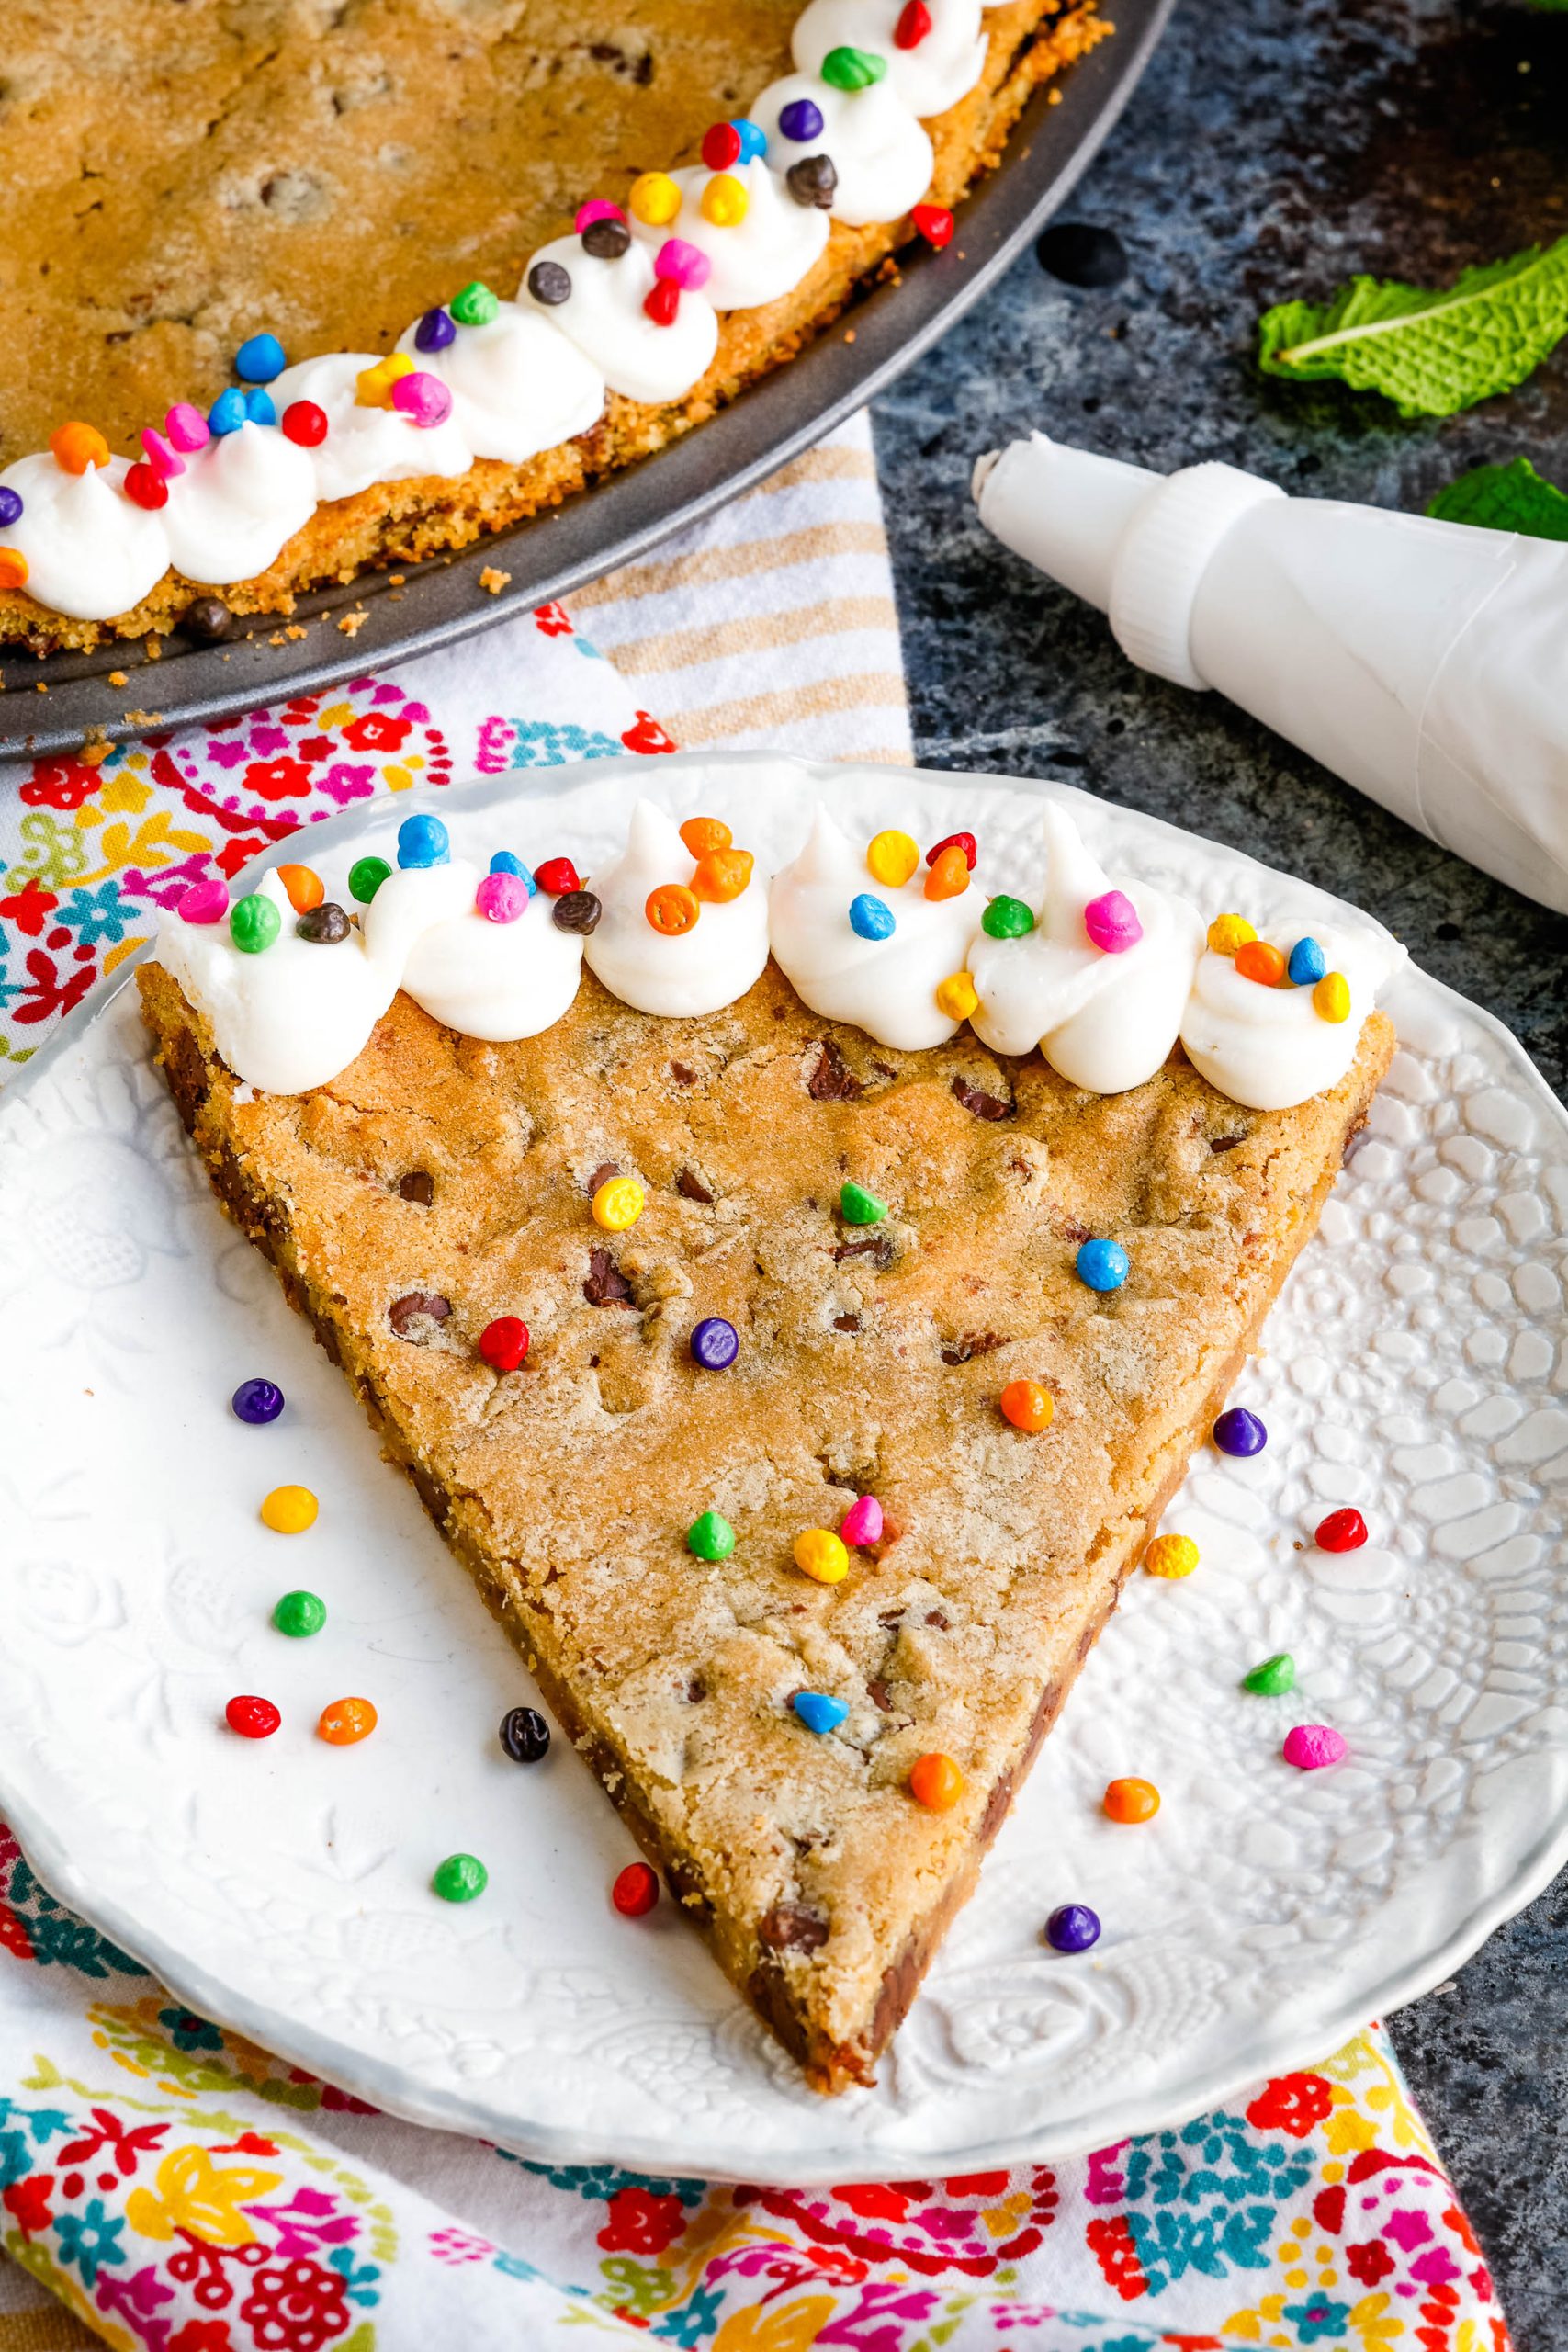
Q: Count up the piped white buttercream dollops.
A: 14